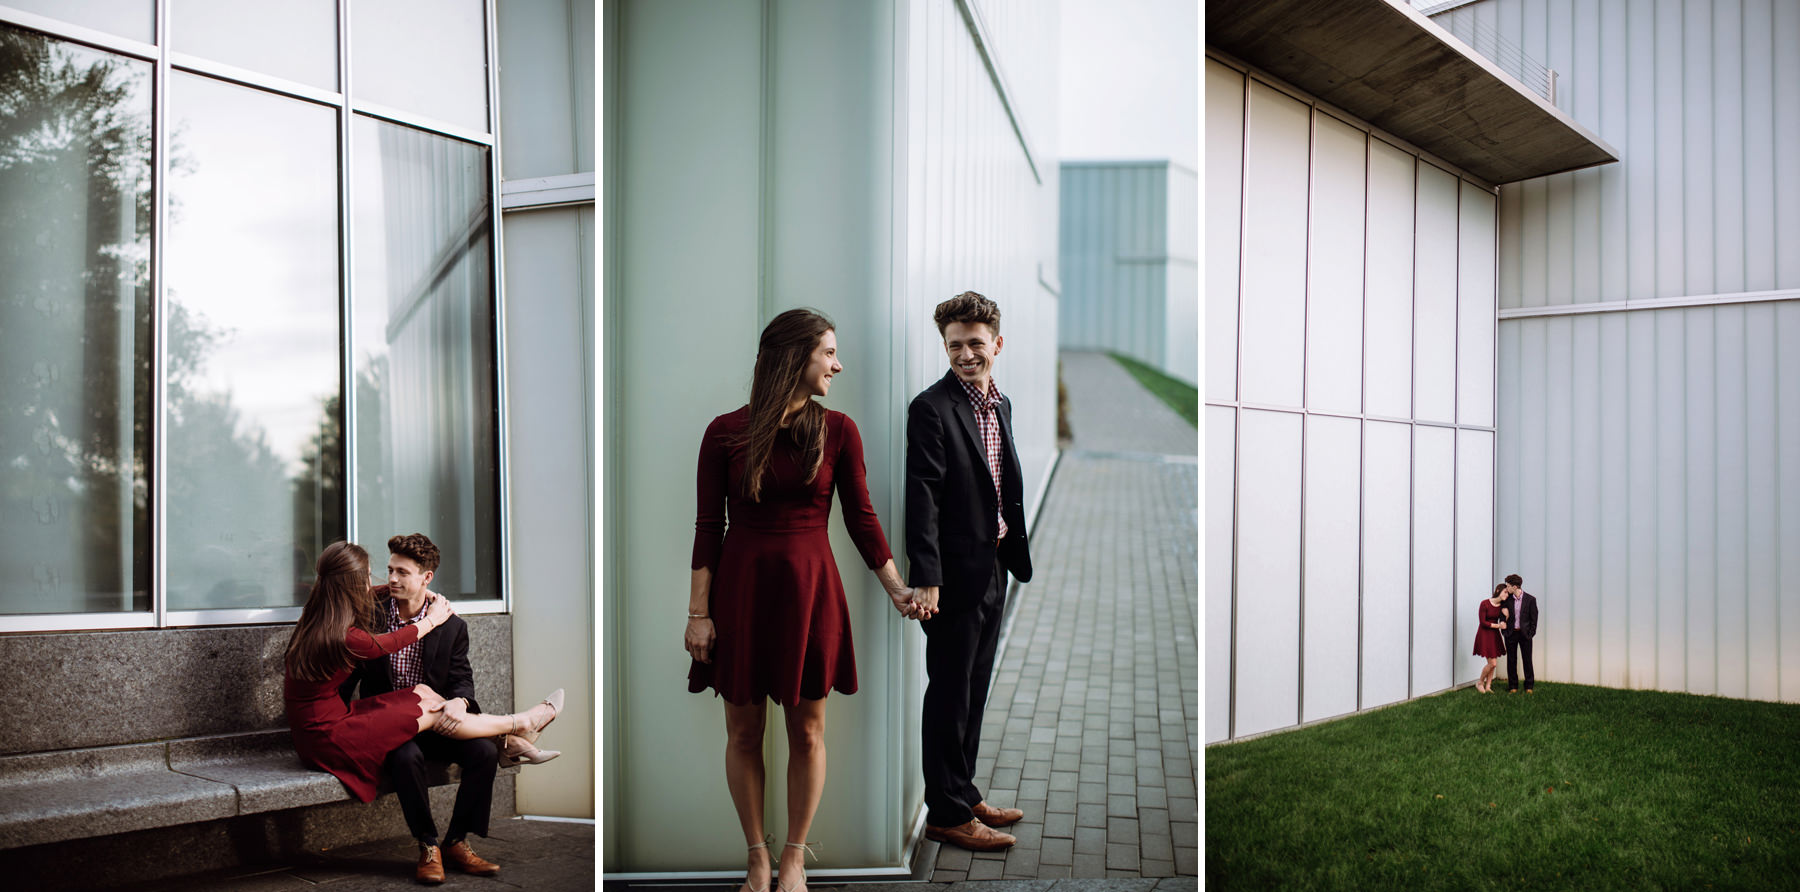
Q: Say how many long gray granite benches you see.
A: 1